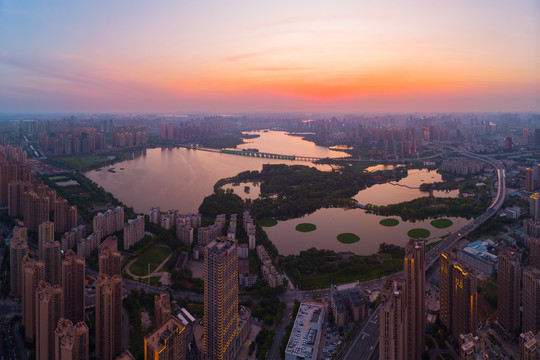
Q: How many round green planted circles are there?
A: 6